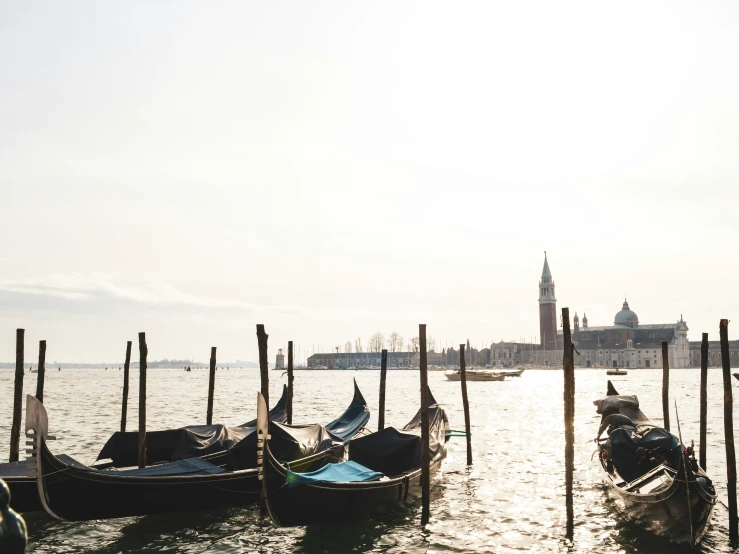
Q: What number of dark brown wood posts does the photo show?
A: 14